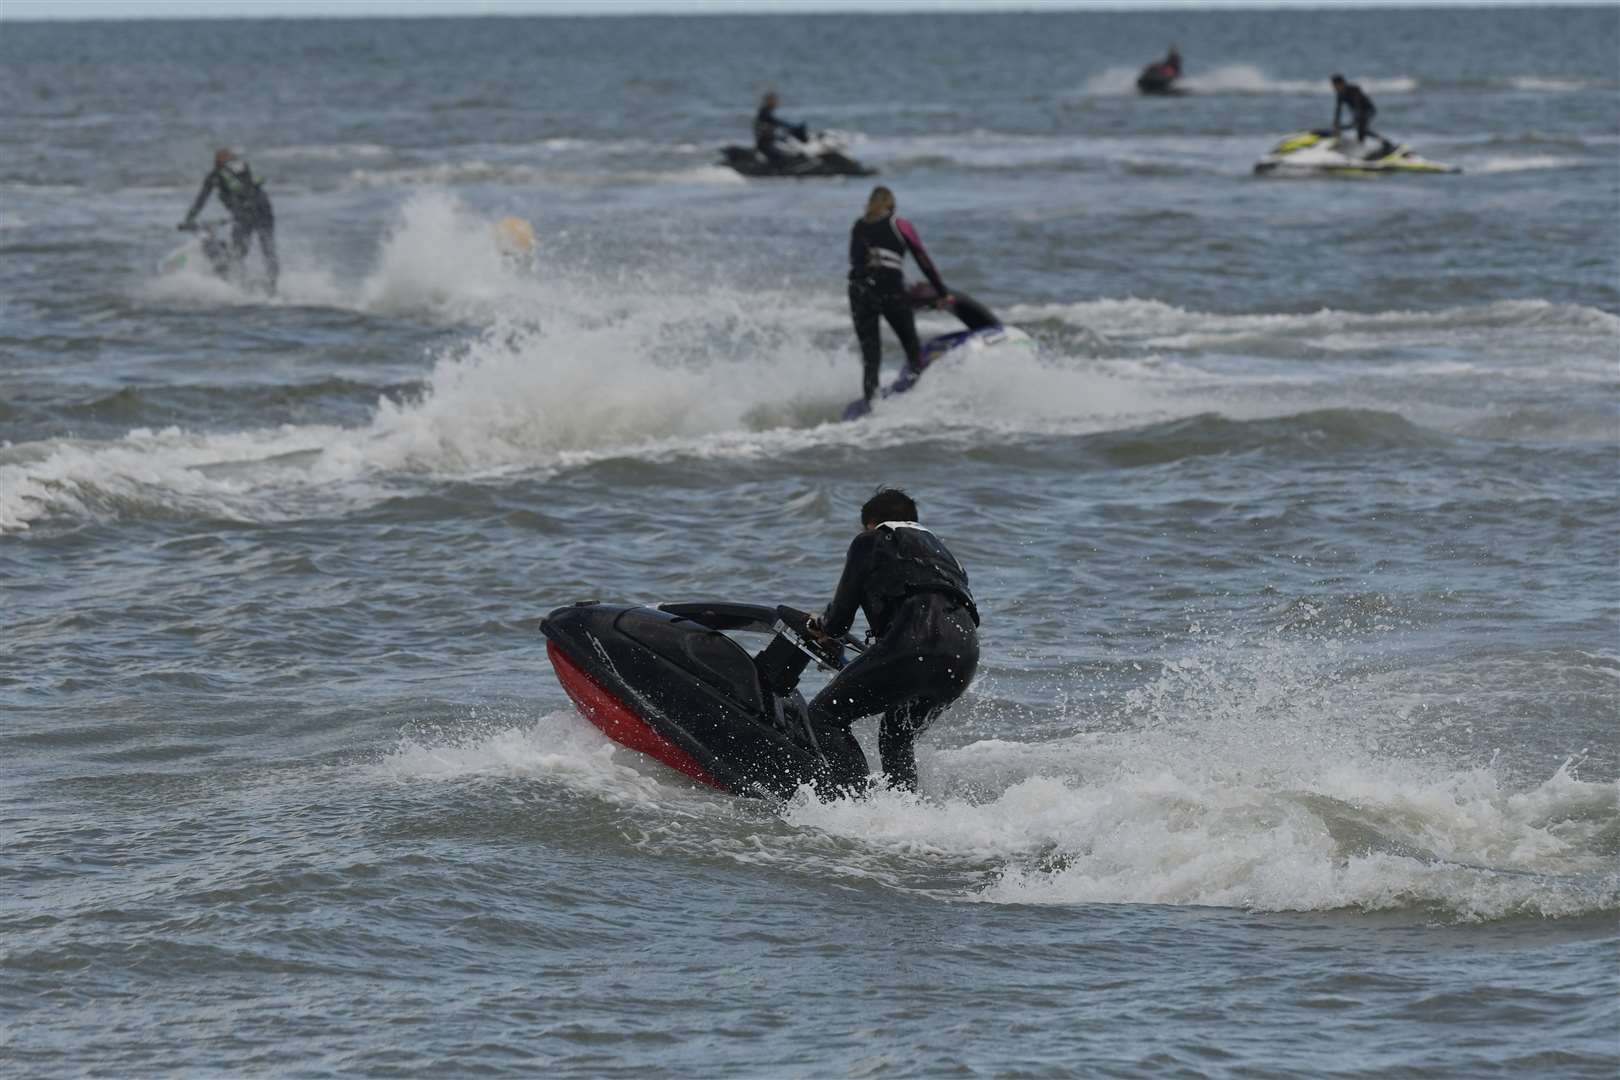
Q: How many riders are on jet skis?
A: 6